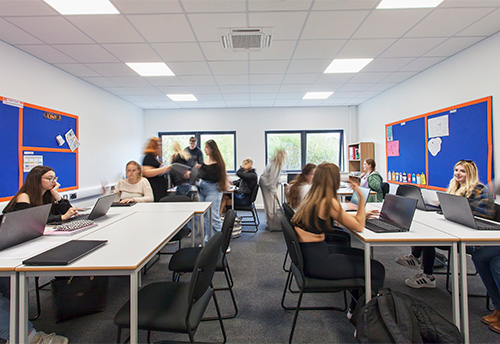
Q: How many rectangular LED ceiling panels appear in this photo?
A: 6